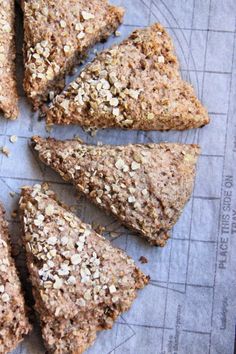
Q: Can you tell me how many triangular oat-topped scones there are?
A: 6